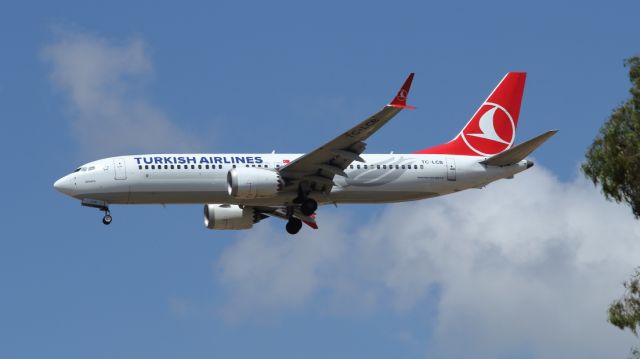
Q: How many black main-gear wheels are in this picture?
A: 2